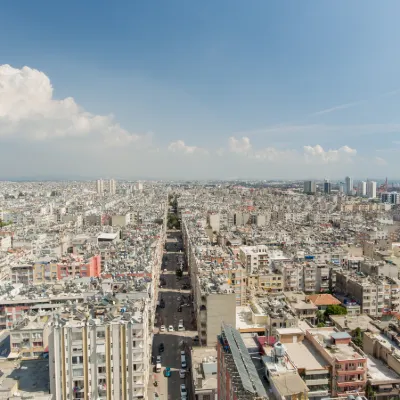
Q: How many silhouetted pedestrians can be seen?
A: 0